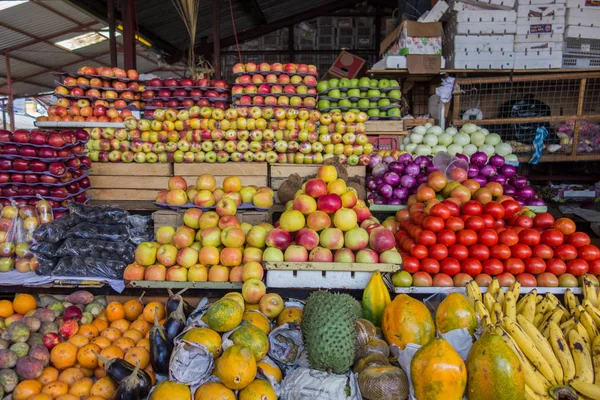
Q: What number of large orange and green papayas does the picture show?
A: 4